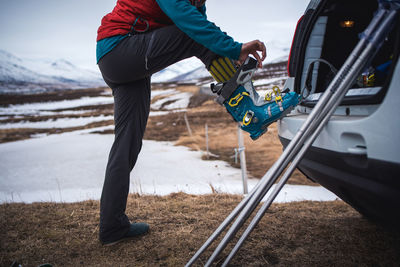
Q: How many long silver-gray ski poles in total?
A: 3